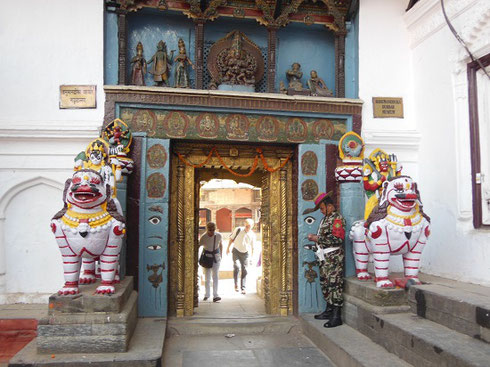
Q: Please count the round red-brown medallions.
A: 11